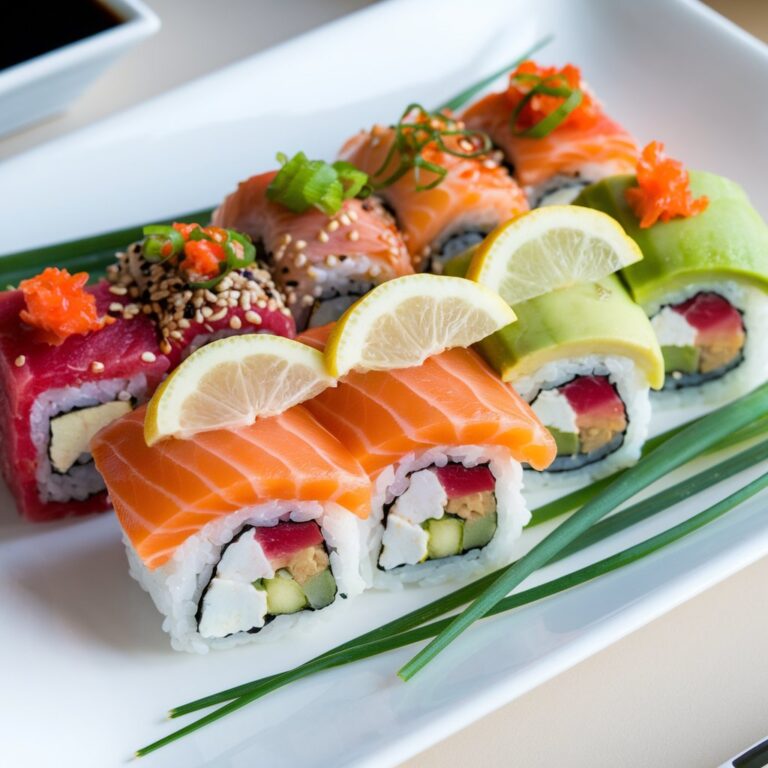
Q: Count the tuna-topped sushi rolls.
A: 2